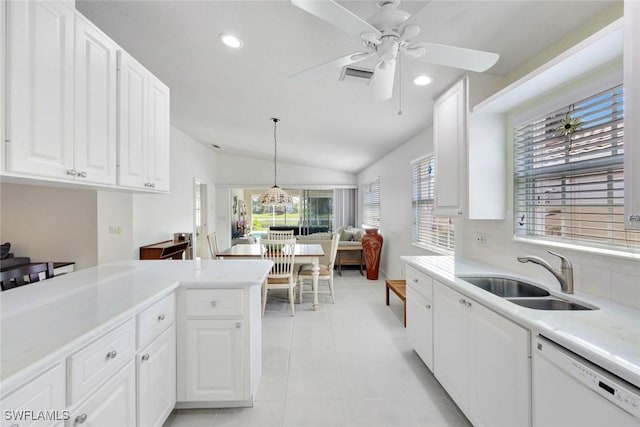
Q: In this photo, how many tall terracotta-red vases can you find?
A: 1